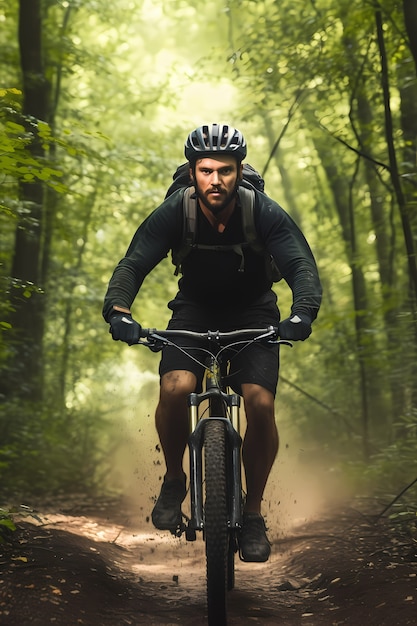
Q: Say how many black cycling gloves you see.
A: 2